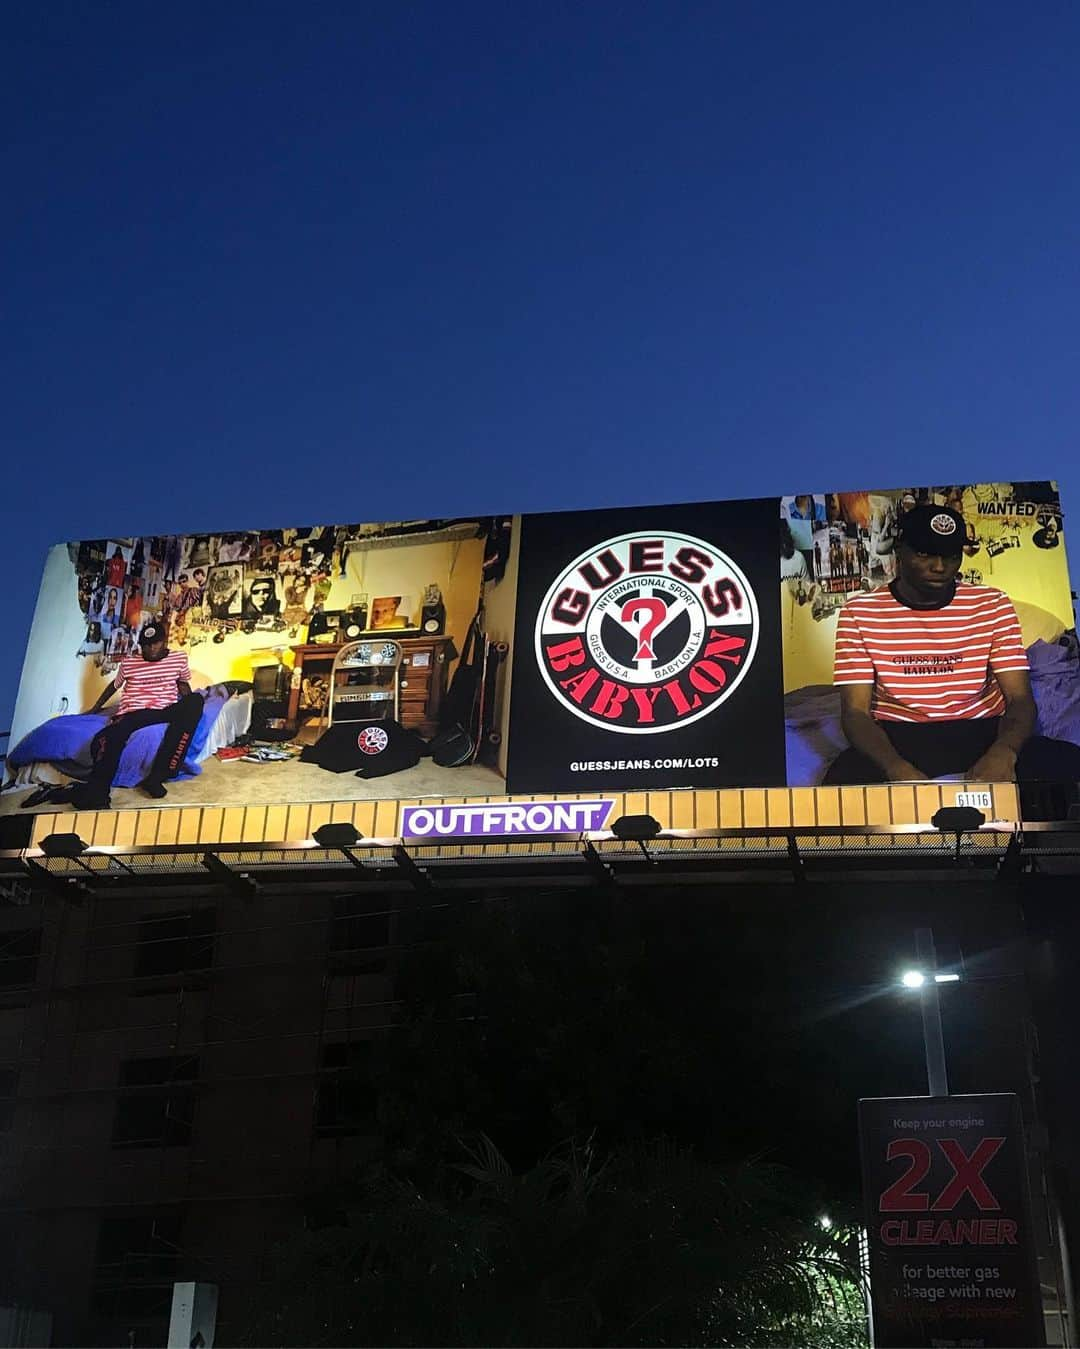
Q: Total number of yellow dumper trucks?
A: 0